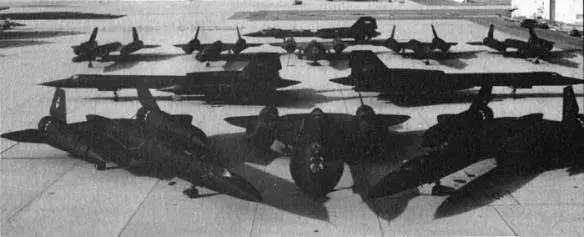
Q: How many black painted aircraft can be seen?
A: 11